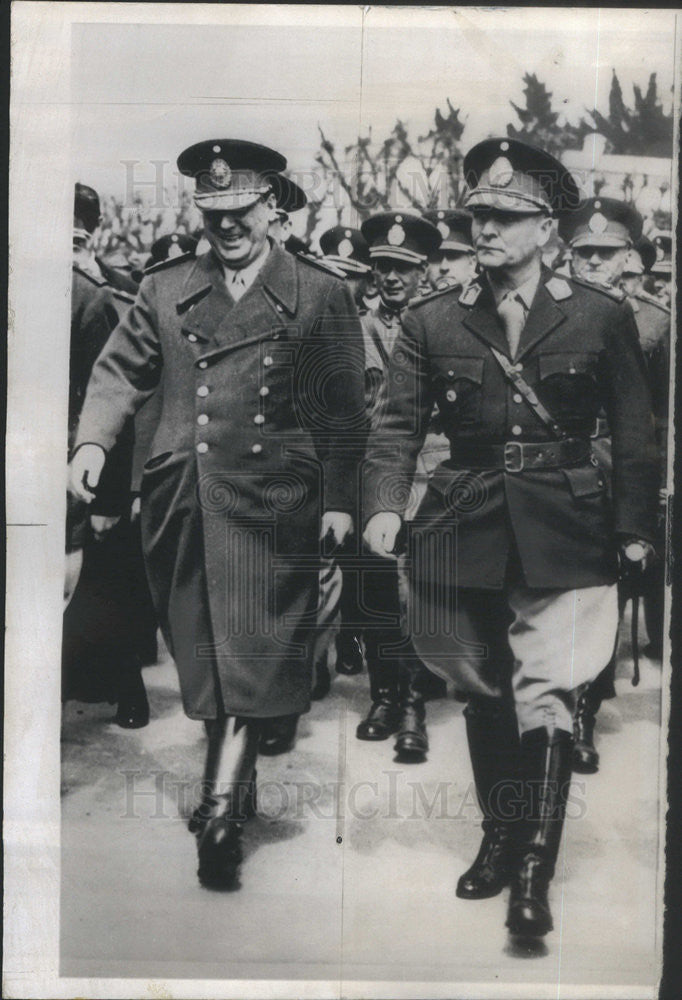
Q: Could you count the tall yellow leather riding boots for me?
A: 0